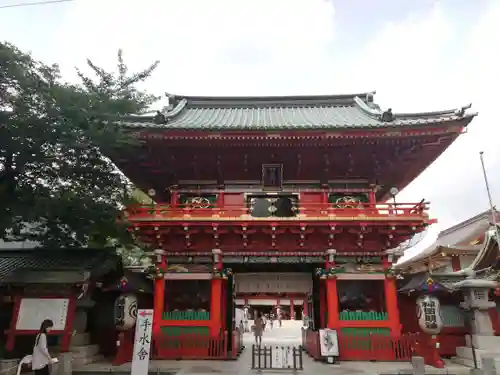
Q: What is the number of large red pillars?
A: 4